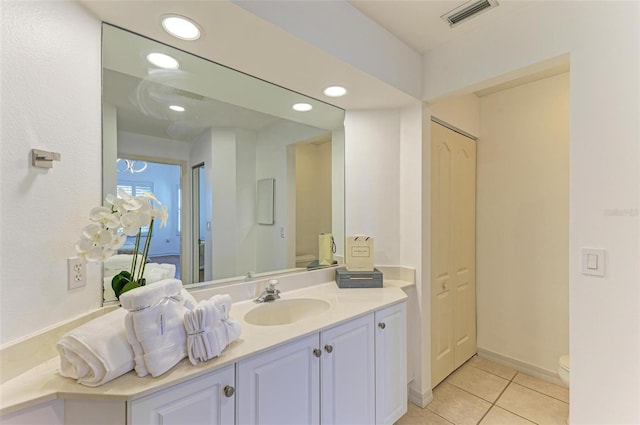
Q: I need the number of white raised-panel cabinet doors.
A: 4